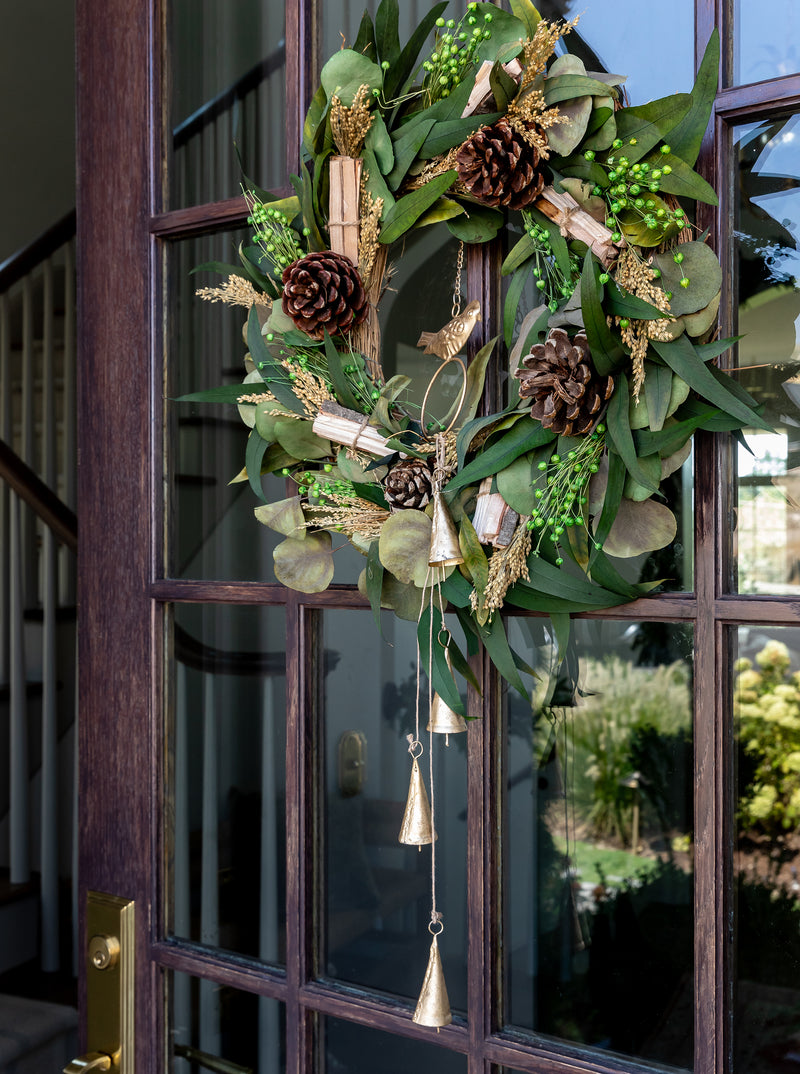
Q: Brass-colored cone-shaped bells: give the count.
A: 4